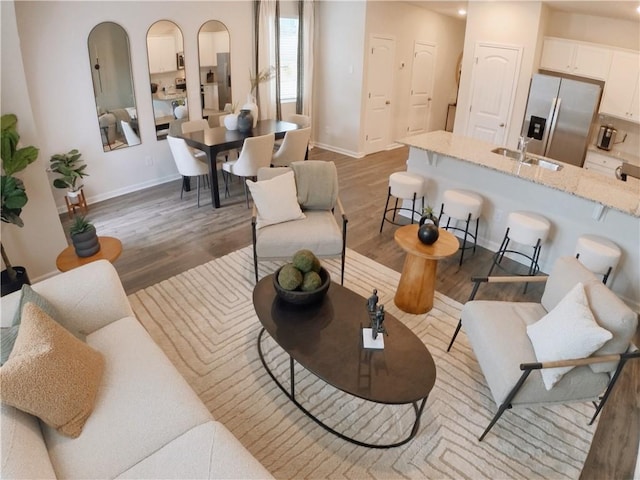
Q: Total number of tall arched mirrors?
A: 3